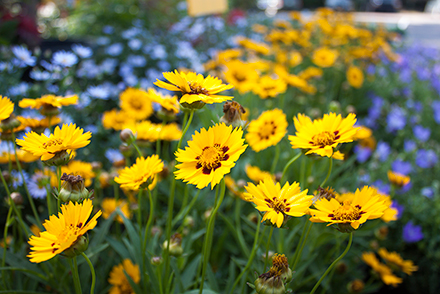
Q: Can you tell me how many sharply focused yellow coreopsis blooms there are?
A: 8